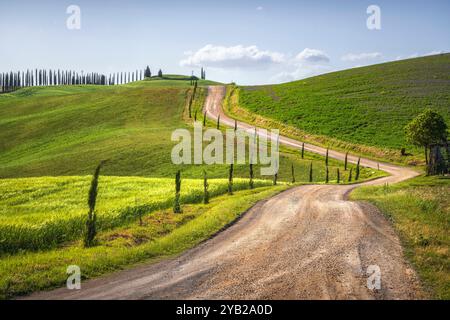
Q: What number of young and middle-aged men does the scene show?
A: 0